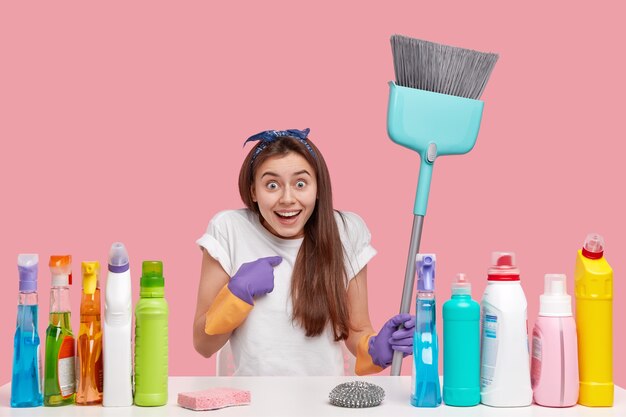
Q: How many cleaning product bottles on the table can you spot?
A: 10